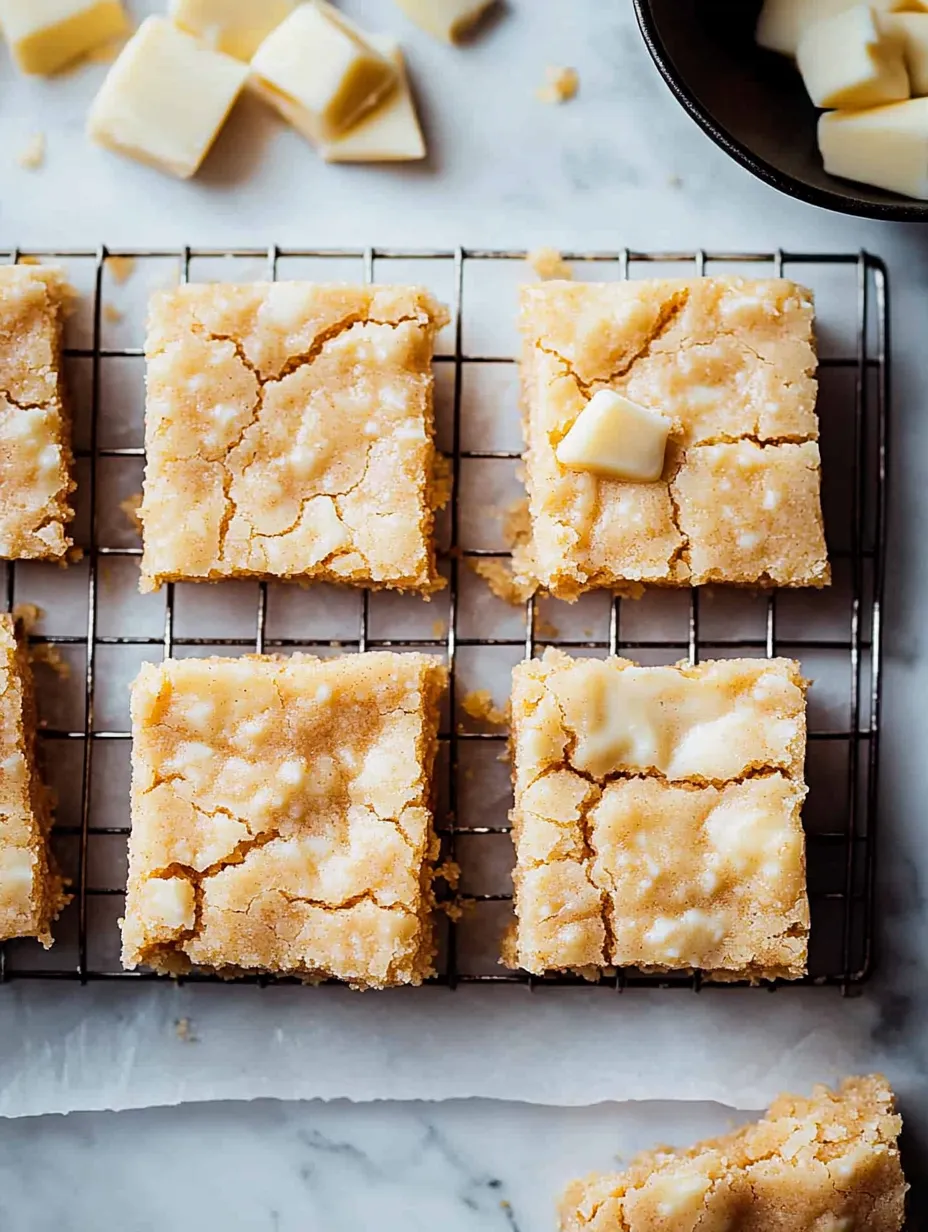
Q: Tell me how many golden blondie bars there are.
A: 7